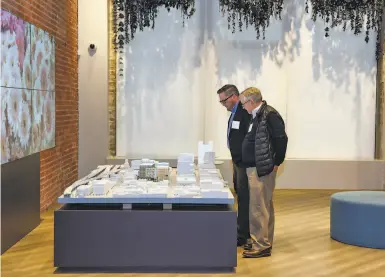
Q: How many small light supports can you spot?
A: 2